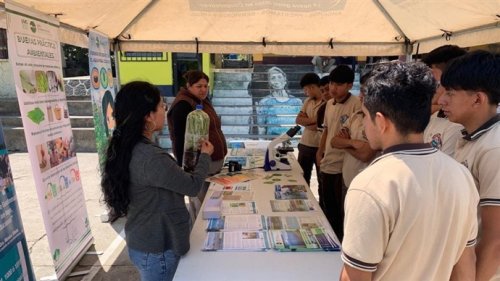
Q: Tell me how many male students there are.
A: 7